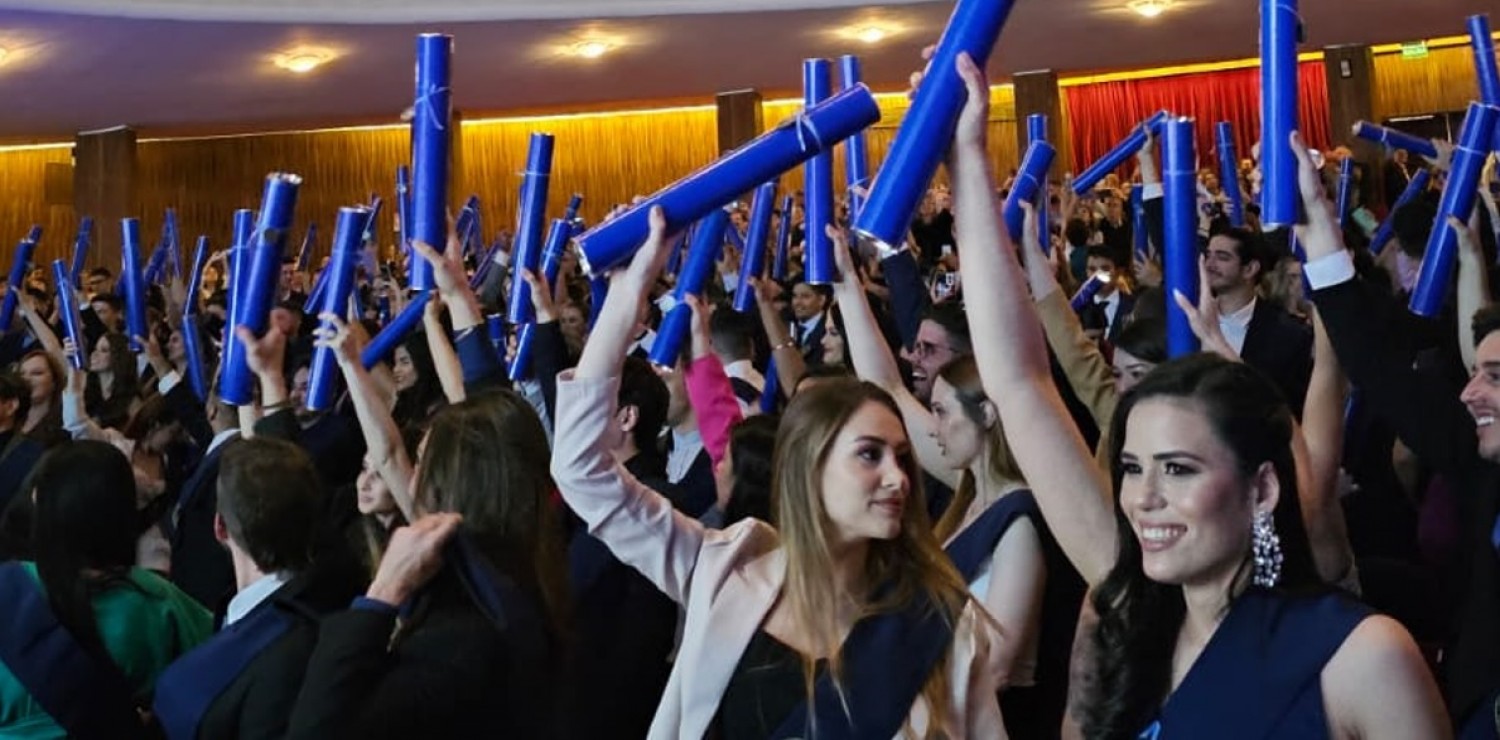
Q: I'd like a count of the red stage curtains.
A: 1